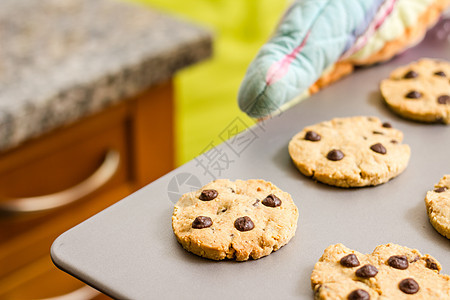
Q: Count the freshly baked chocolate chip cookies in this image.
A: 5